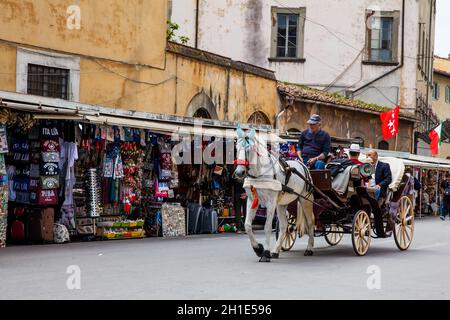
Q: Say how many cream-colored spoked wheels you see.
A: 4